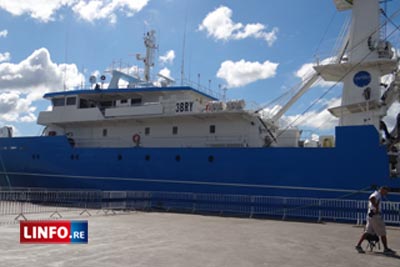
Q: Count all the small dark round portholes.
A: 8